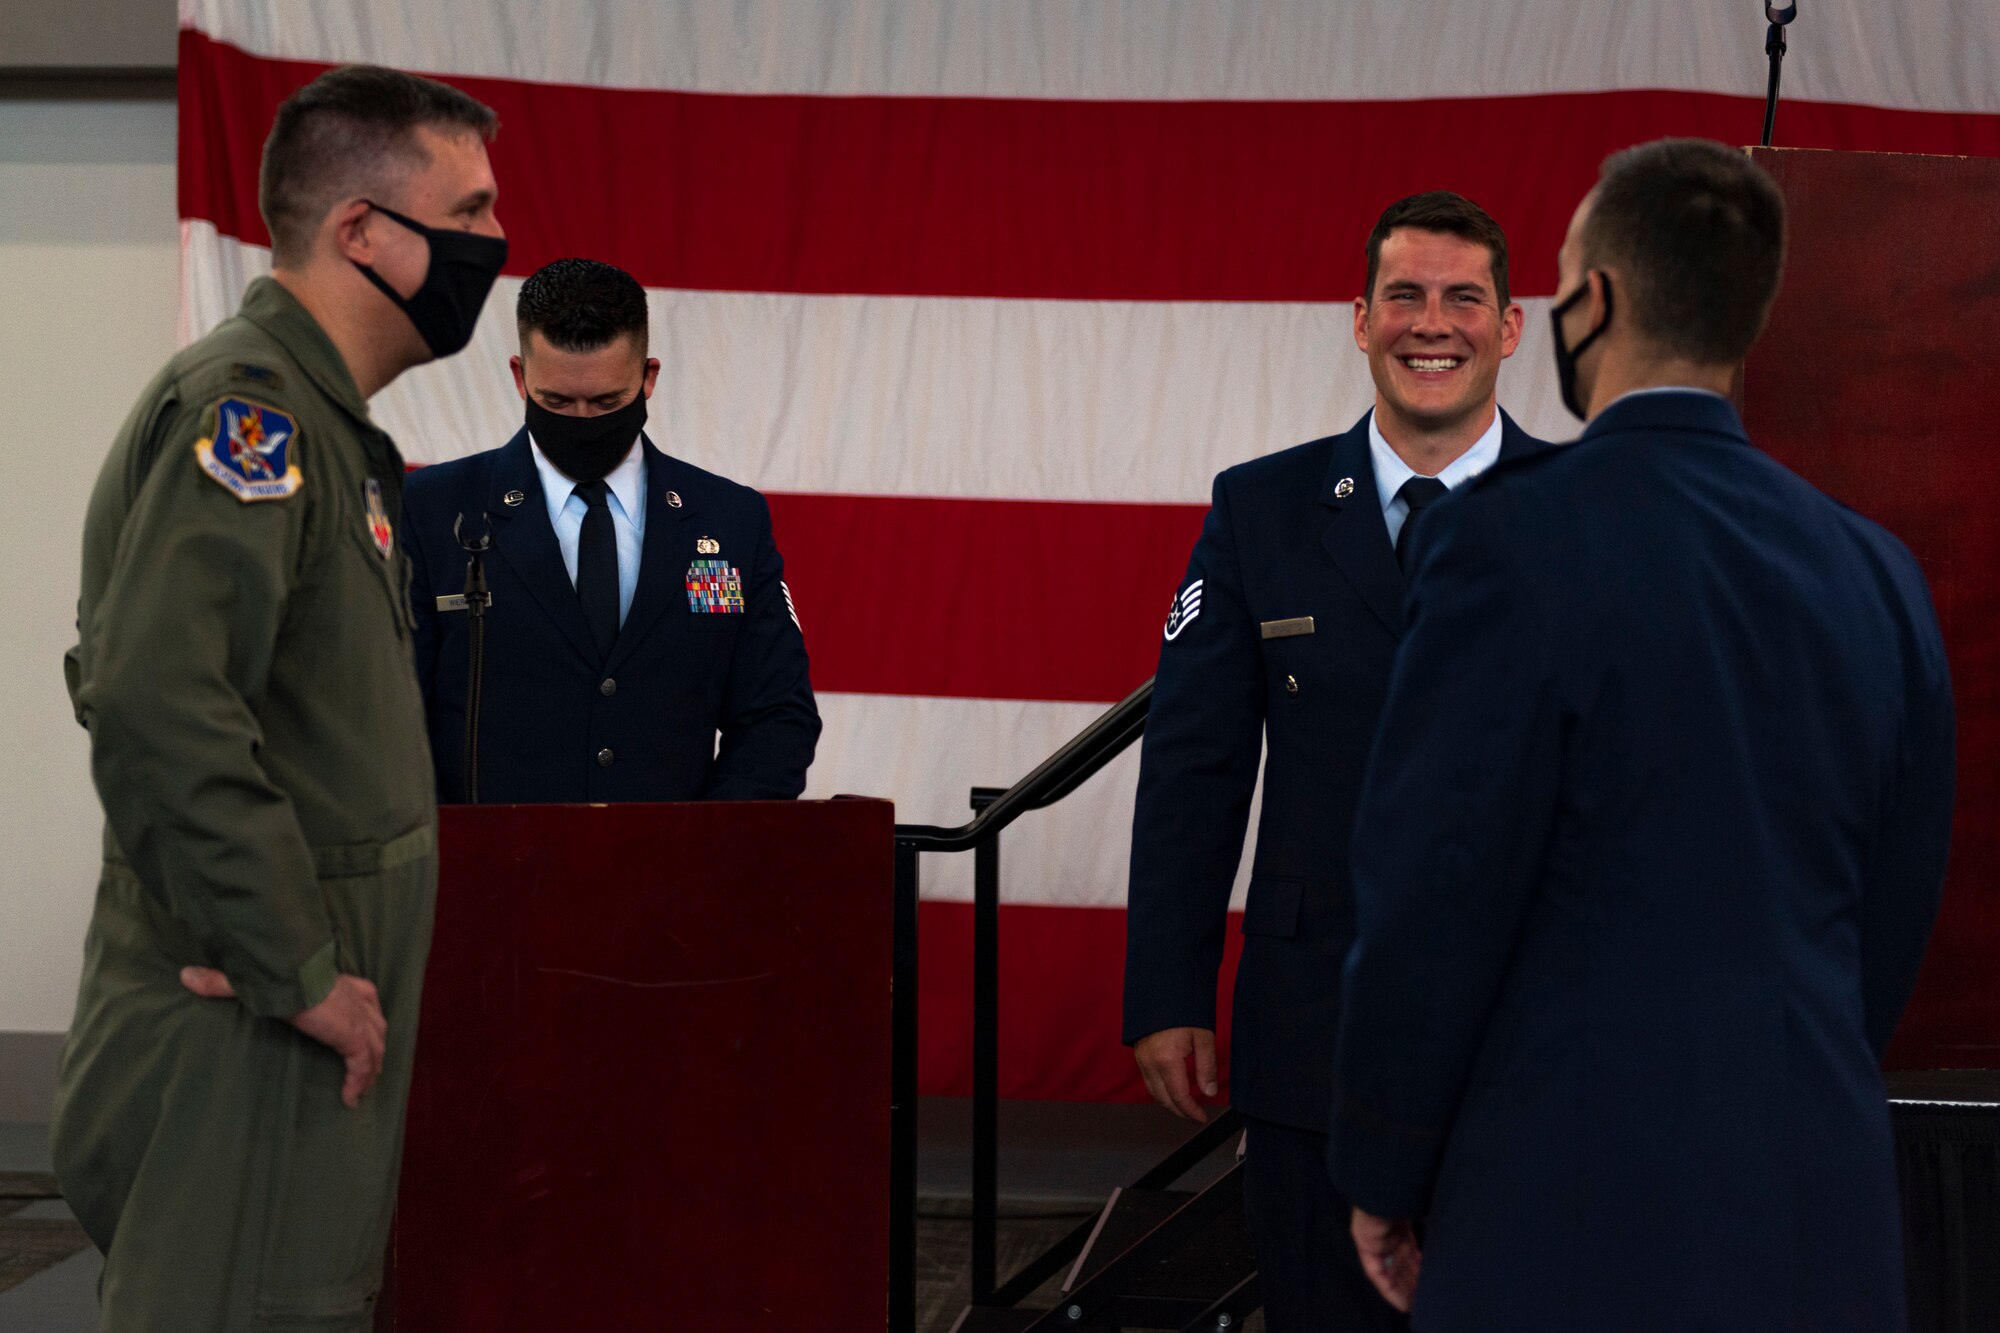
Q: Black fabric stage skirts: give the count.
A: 1